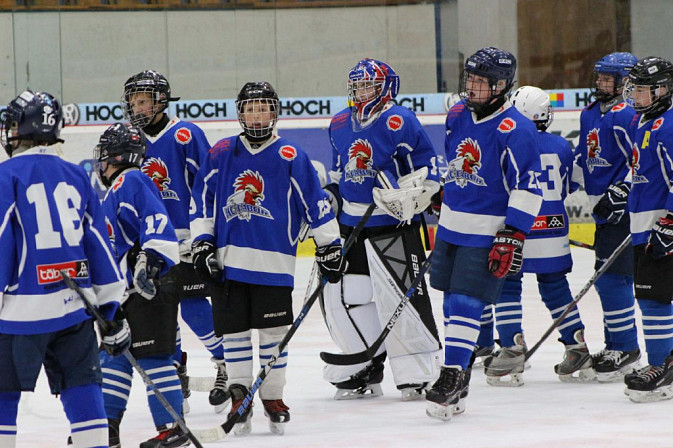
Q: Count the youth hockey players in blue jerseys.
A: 9